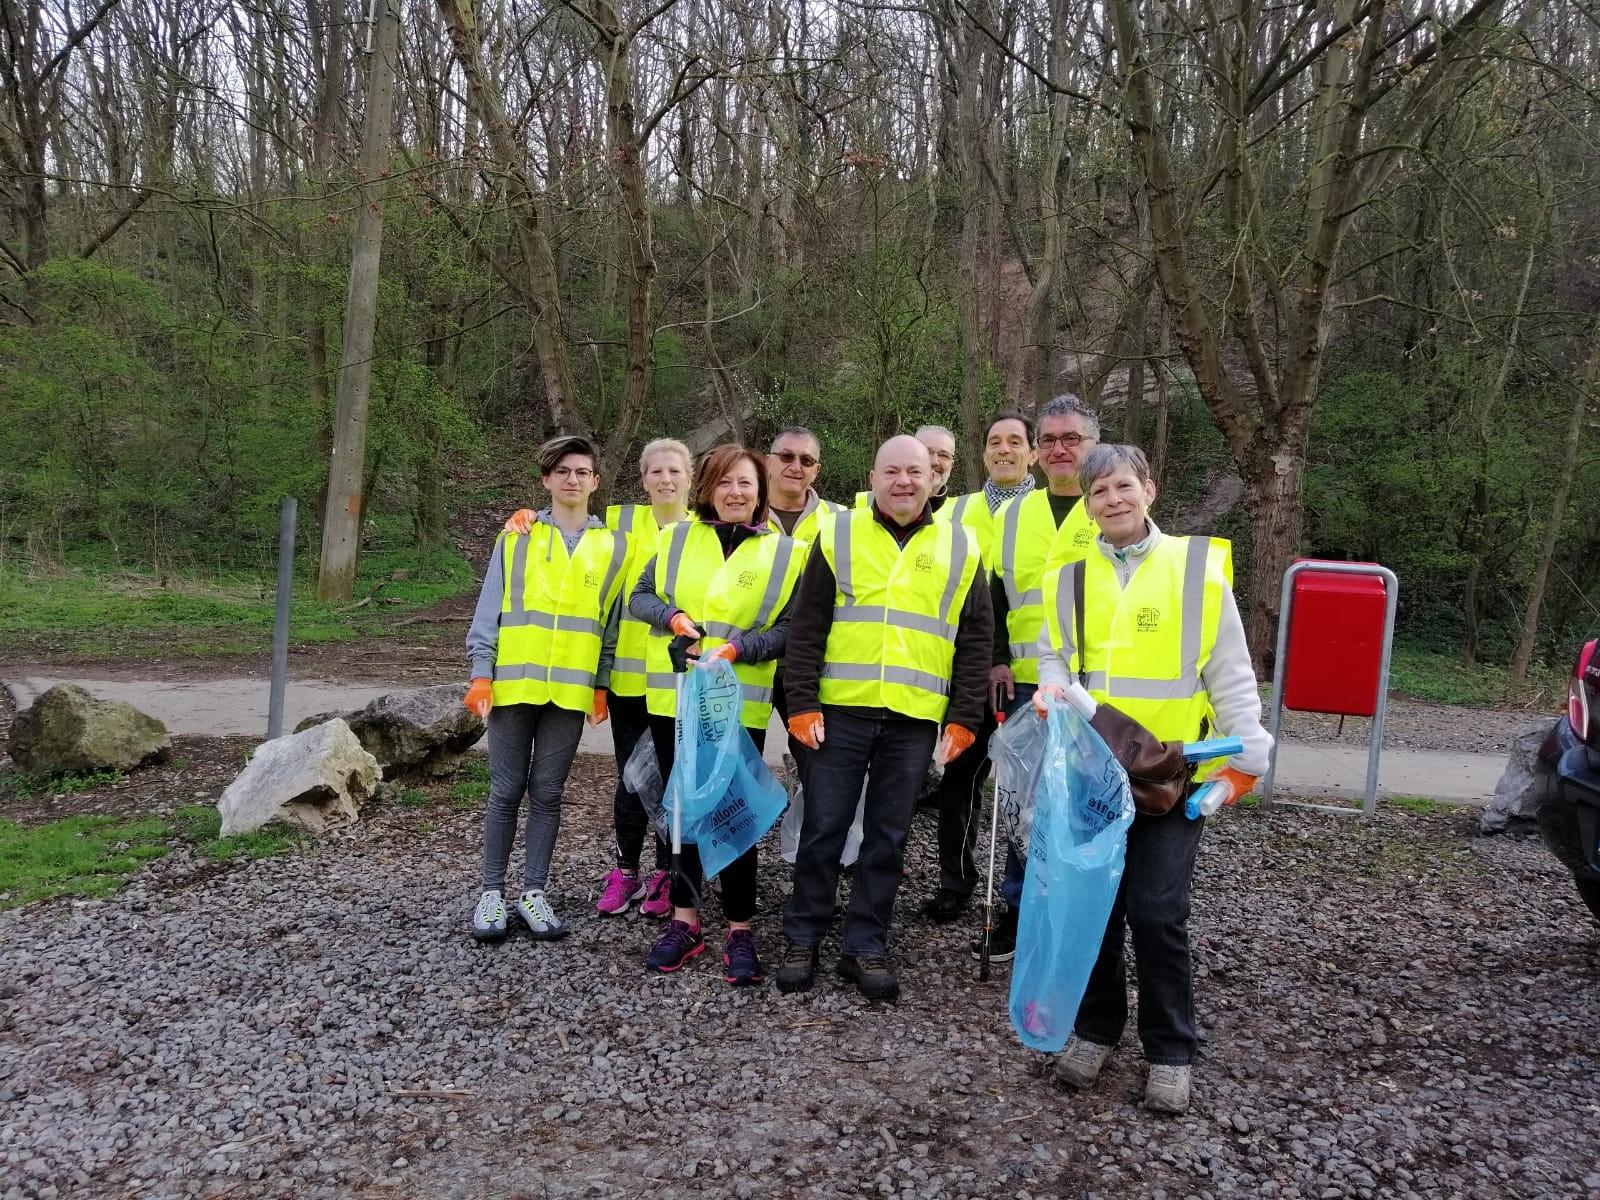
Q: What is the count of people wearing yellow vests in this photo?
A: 9